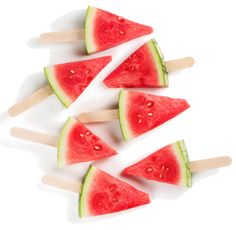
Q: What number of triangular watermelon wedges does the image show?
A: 7